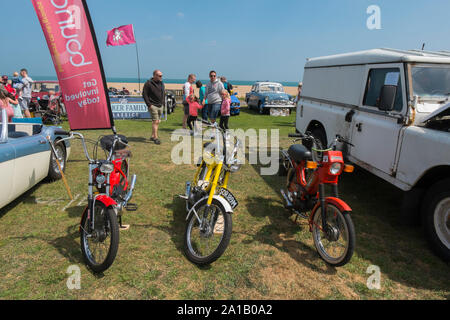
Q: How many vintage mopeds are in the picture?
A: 3